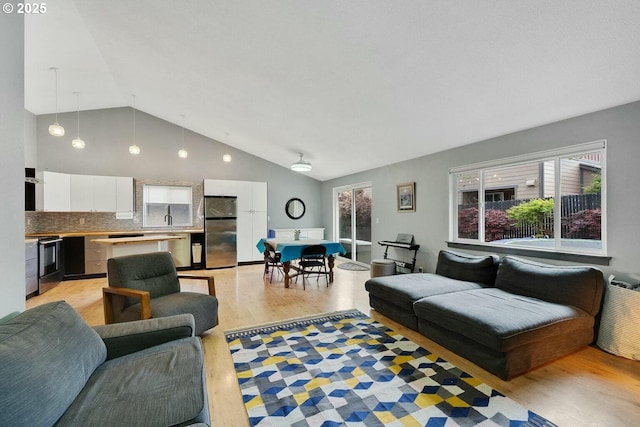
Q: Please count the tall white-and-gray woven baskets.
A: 1